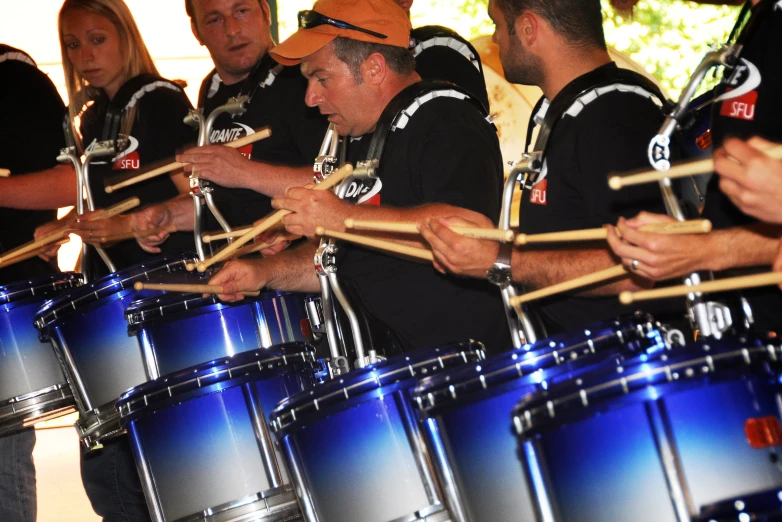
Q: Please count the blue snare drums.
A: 7